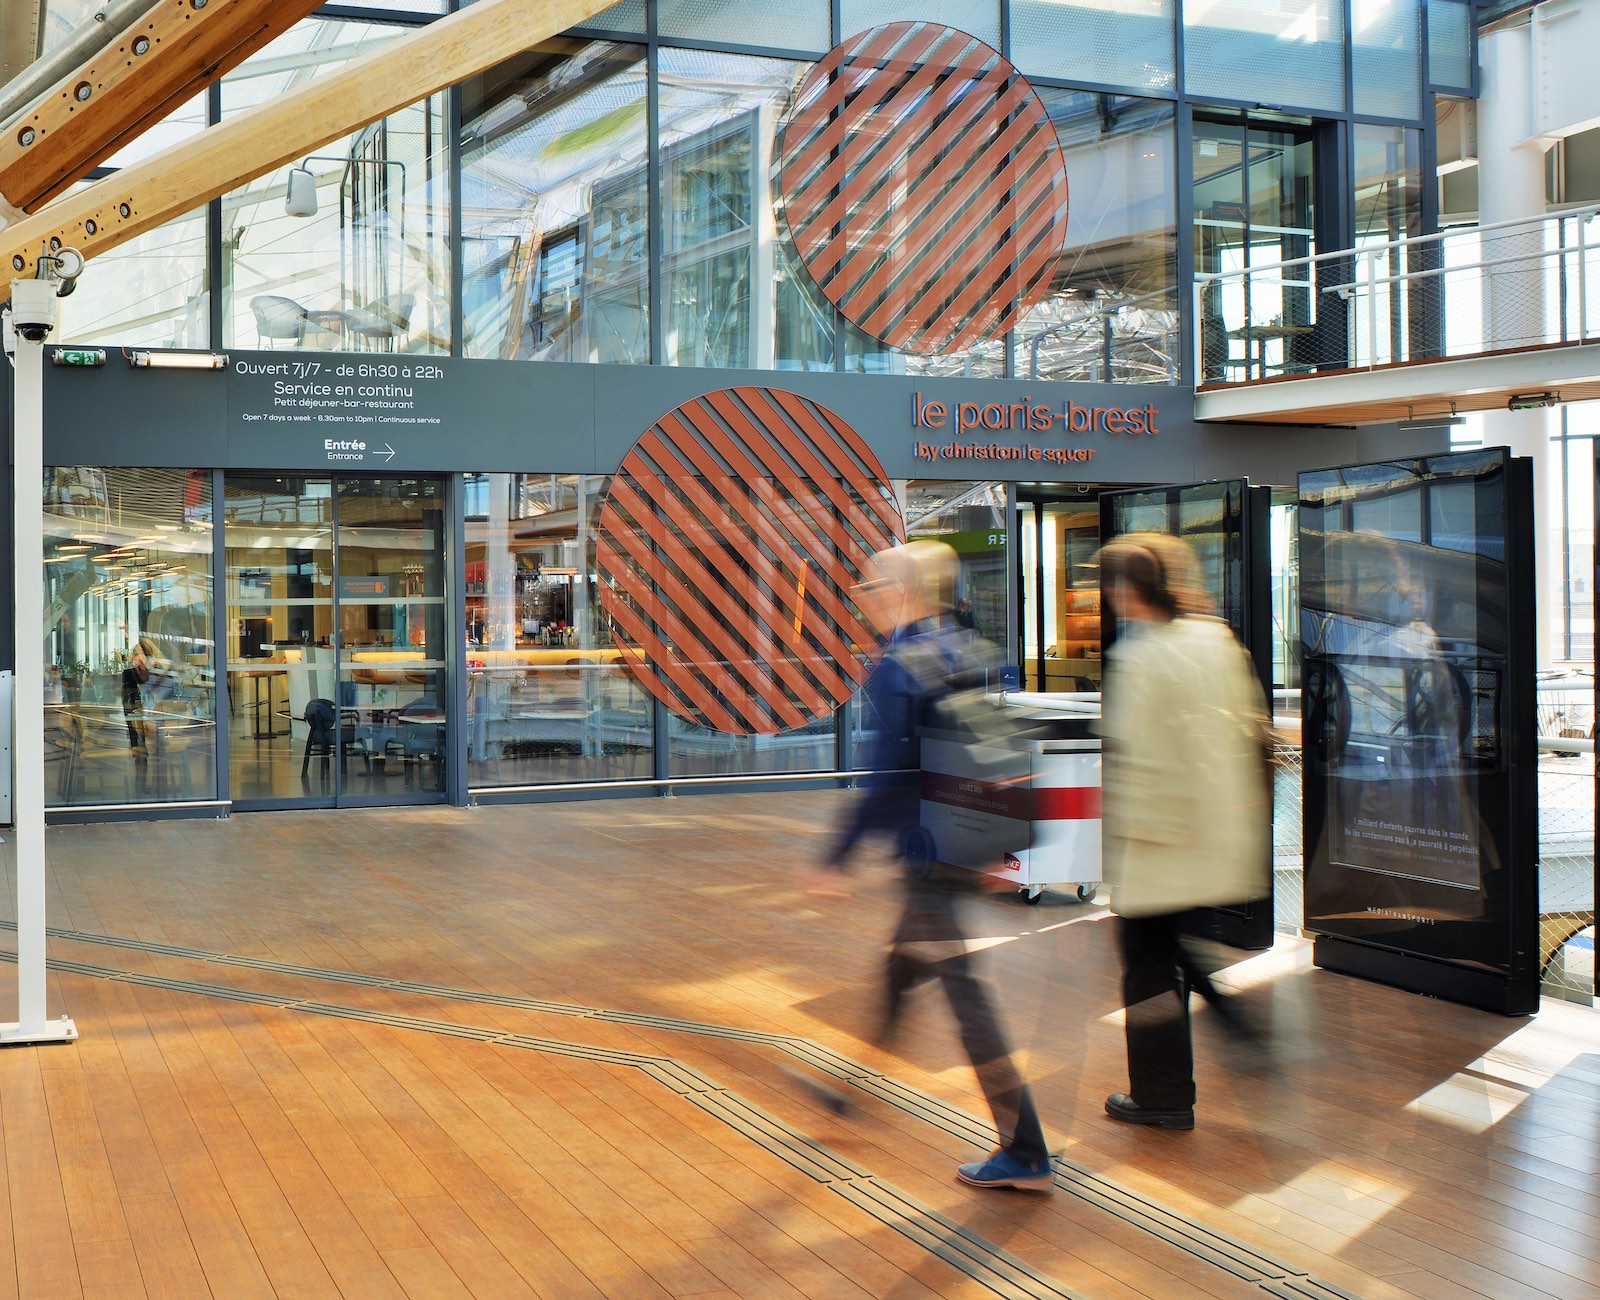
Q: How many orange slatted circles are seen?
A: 2